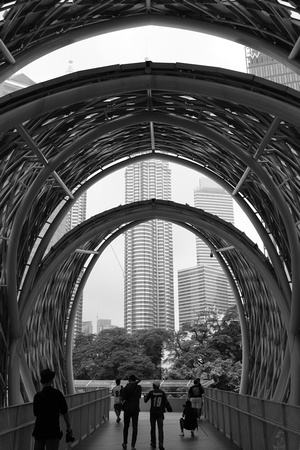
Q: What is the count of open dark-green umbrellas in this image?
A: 0